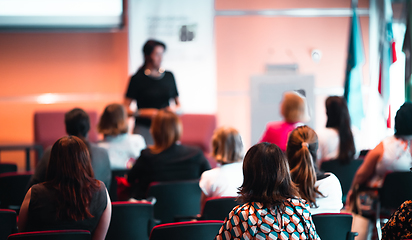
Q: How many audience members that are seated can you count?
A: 11